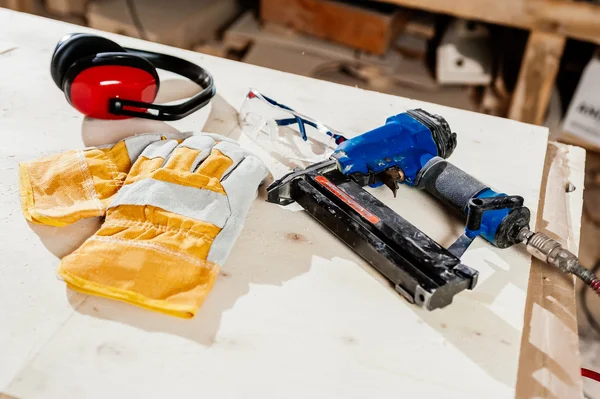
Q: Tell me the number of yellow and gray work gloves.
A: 2